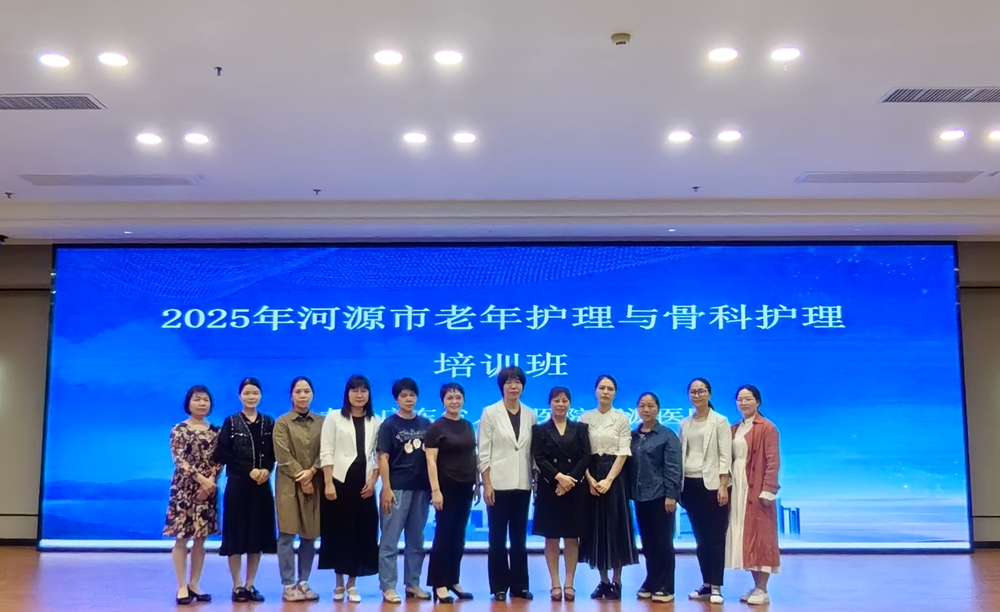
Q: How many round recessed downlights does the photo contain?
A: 14